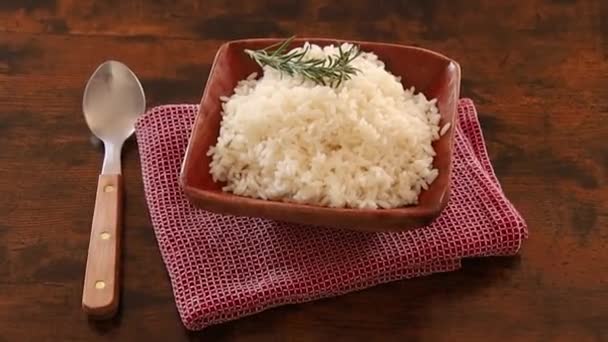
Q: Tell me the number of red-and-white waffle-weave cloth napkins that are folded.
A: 1